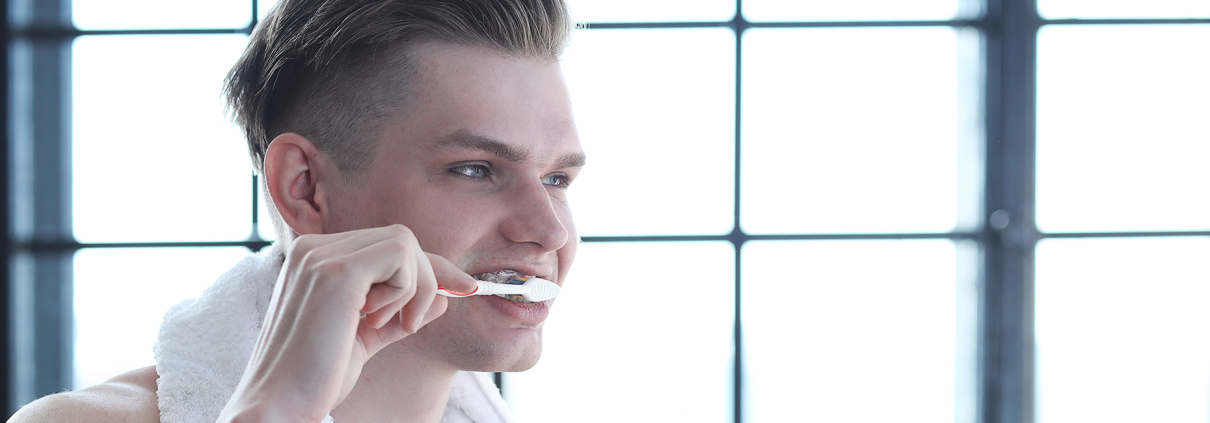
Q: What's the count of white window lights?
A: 12